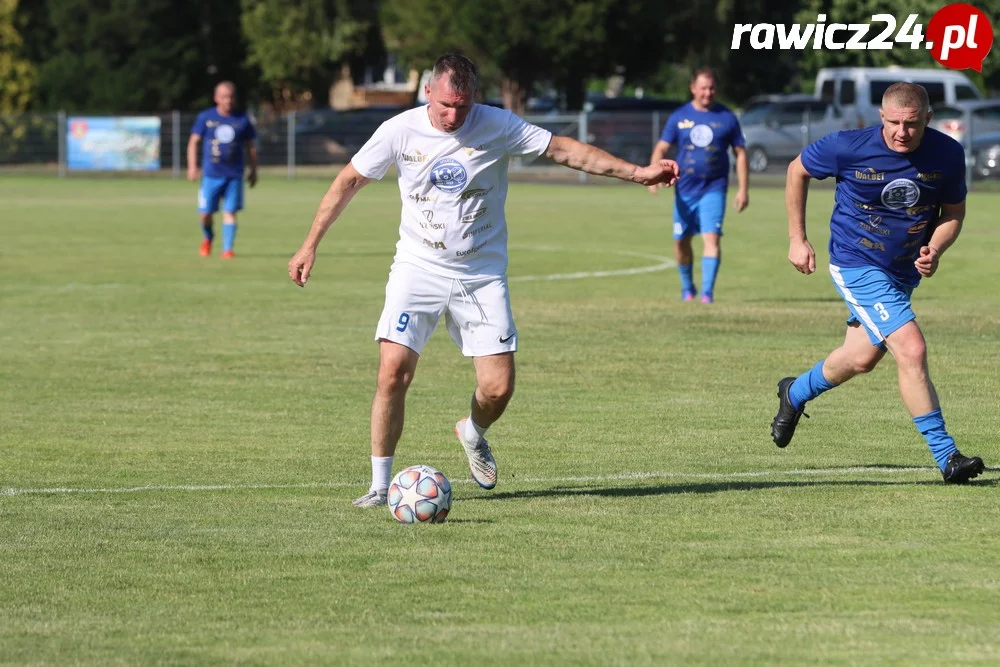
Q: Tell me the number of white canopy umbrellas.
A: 0